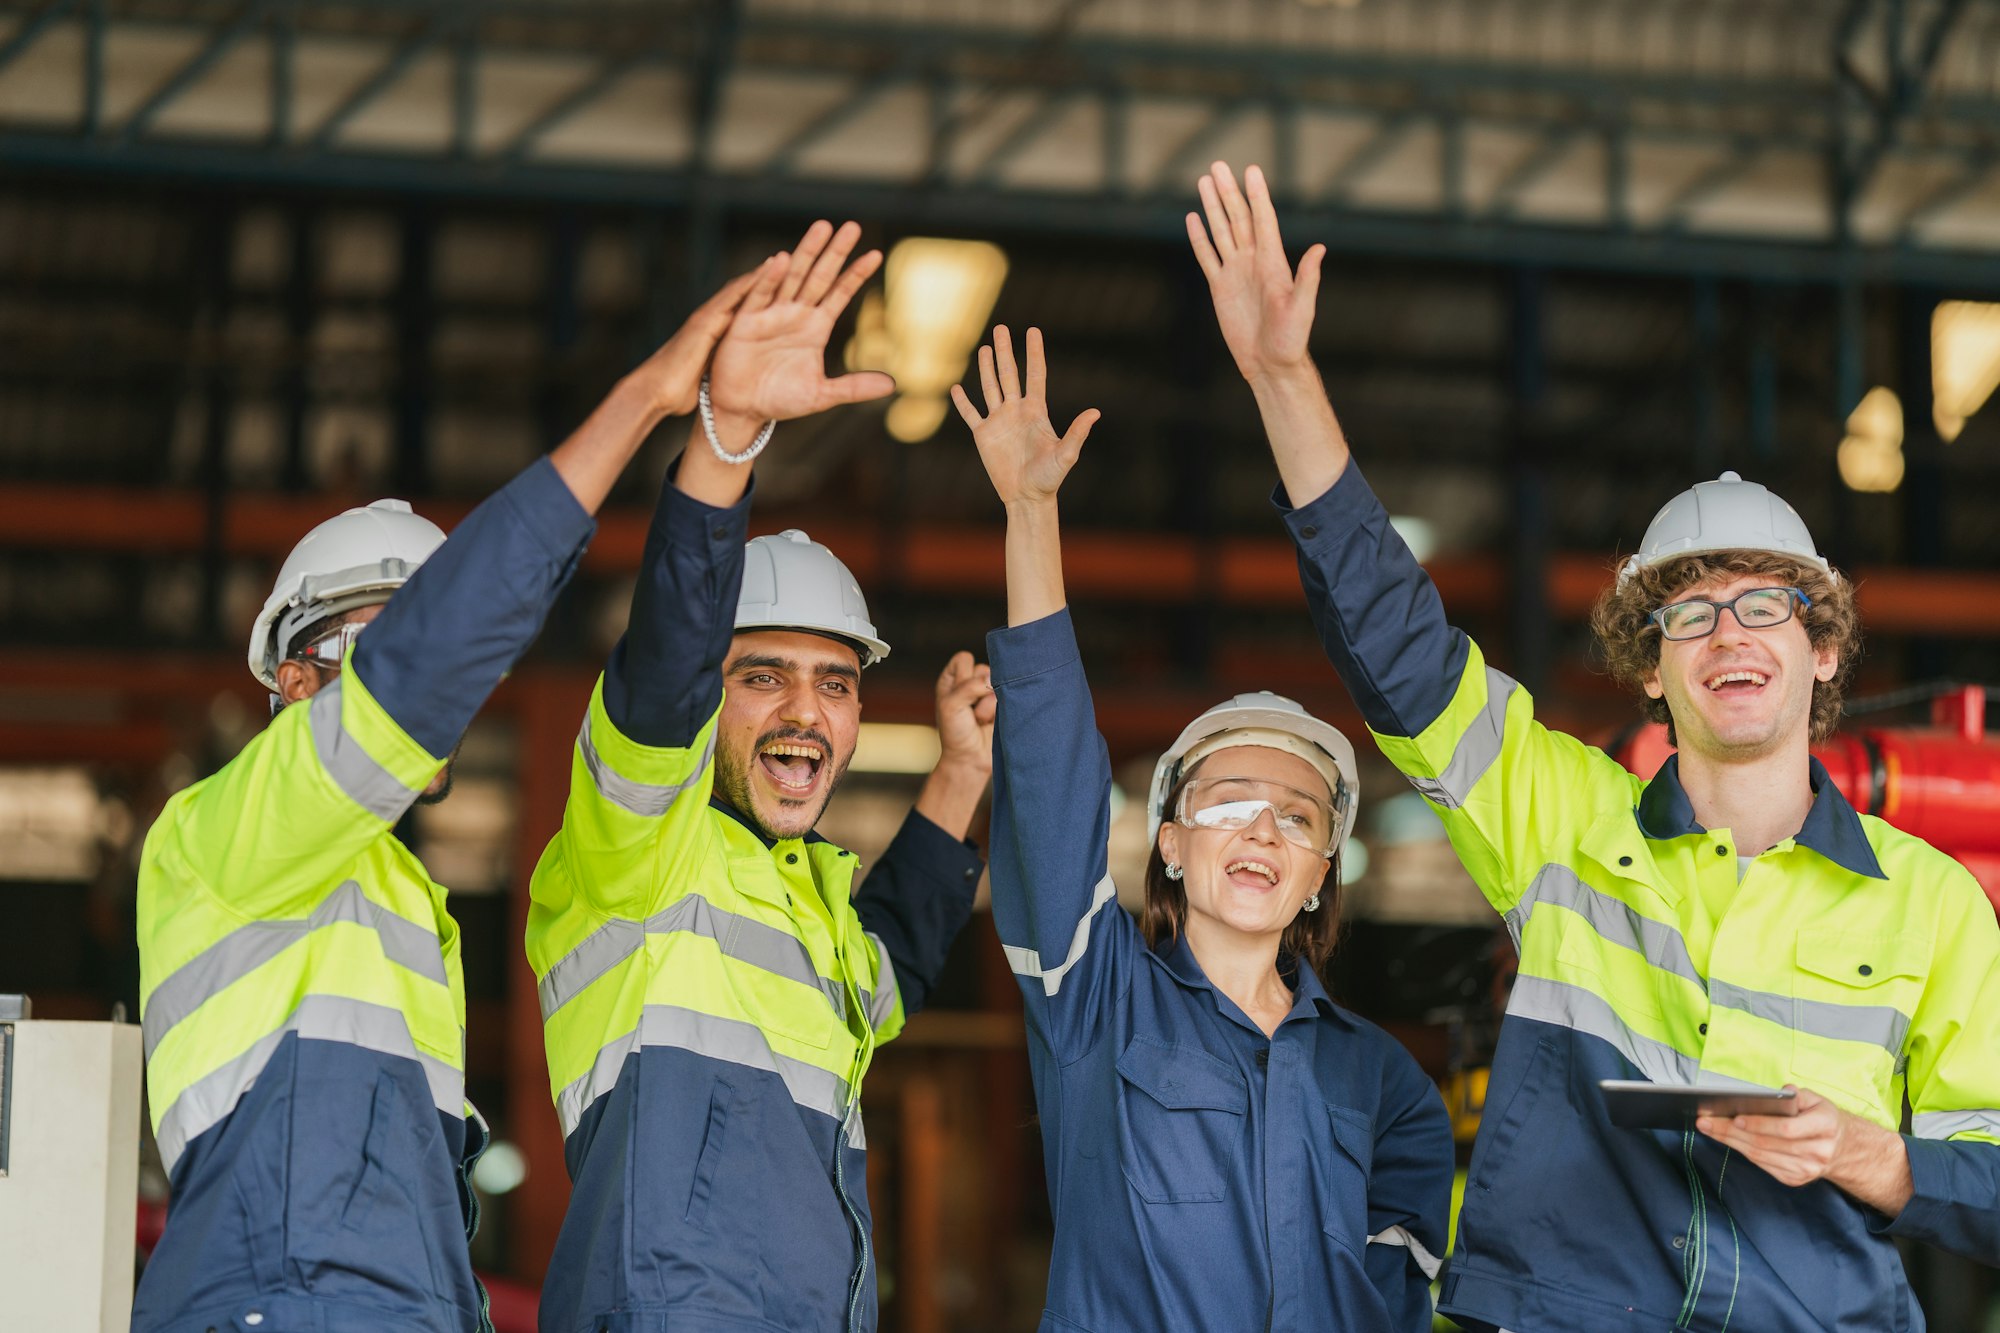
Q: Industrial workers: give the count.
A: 4